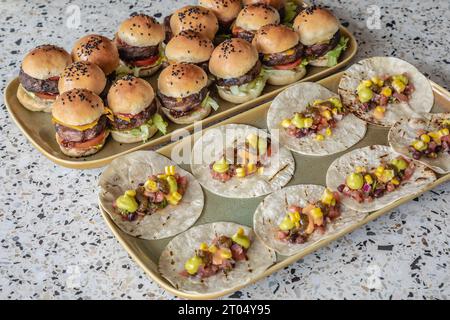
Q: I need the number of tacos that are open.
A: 8